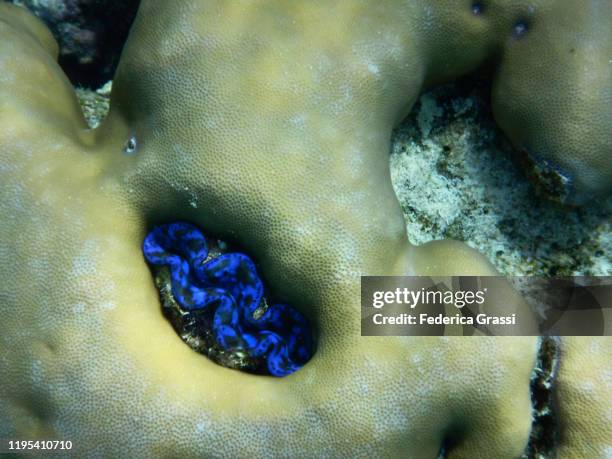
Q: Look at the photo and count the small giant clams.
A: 1